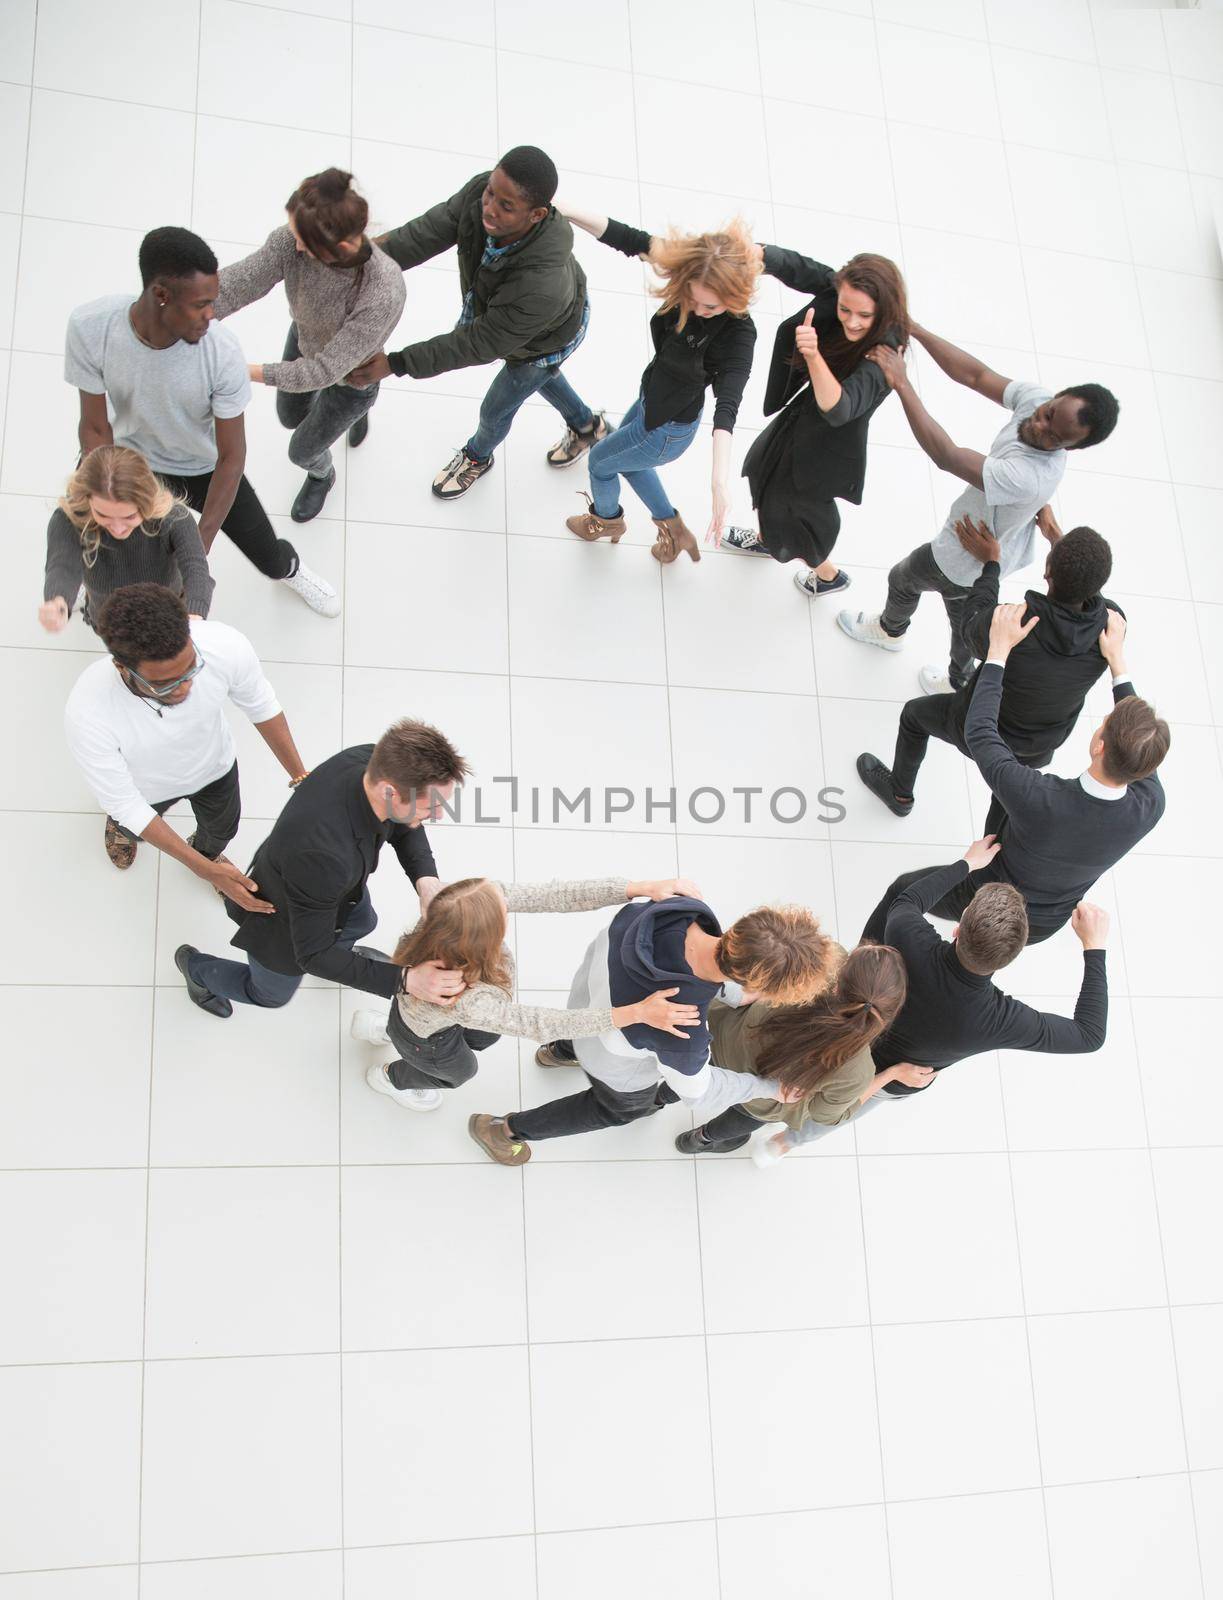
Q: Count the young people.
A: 15